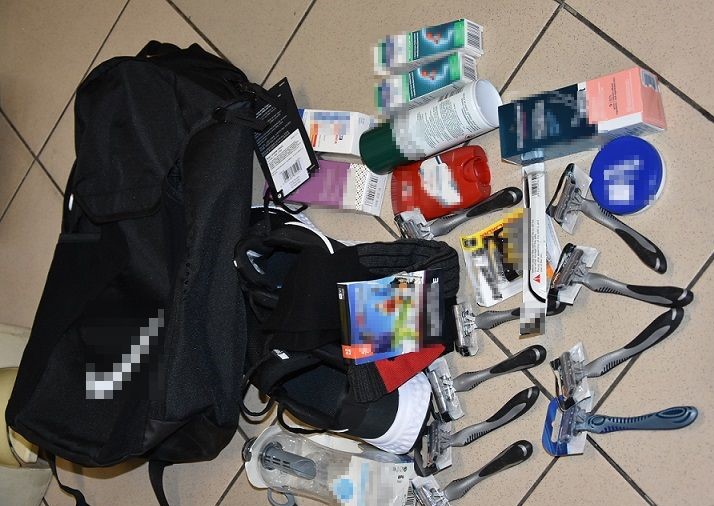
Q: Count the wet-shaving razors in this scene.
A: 9